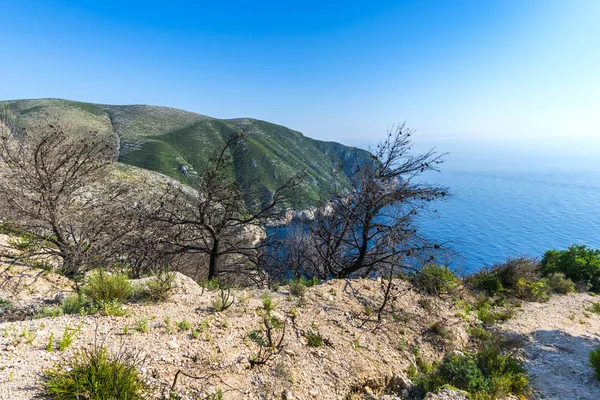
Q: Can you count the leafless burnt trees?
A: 3